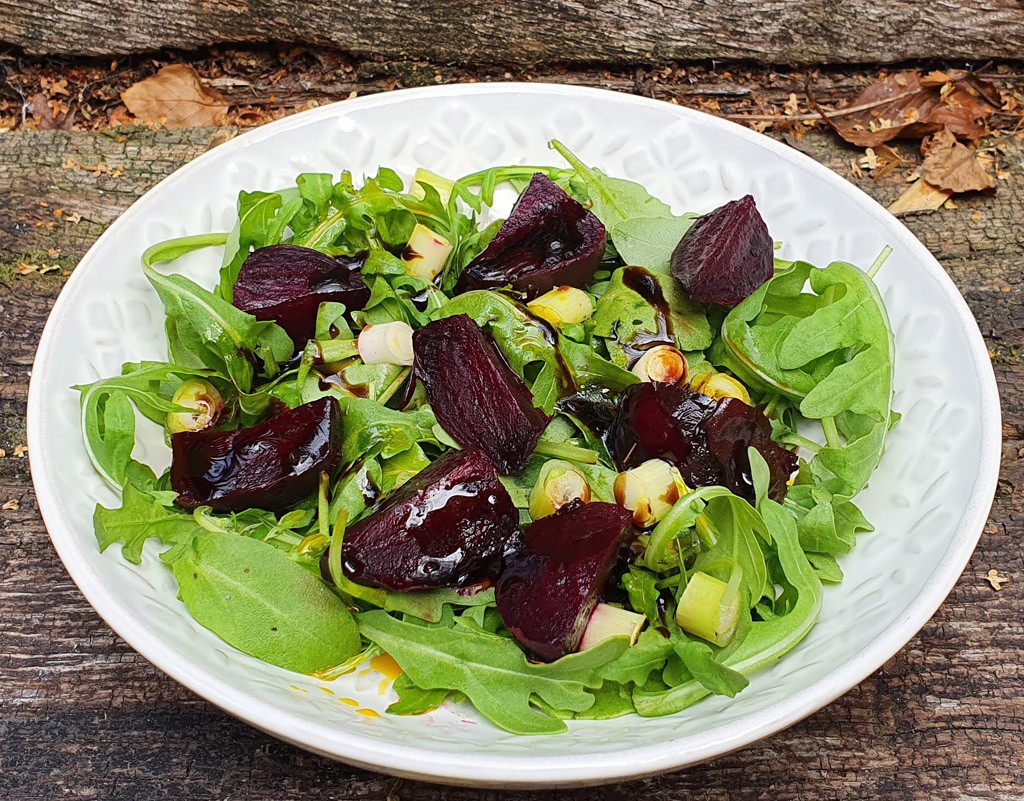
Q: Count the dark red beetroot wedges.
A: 8